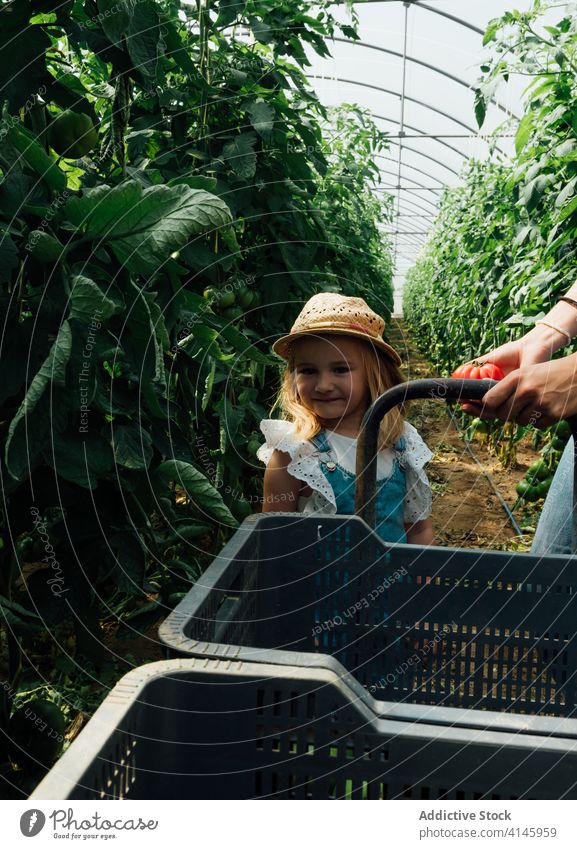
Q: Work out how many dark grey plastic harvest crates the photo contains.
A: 2